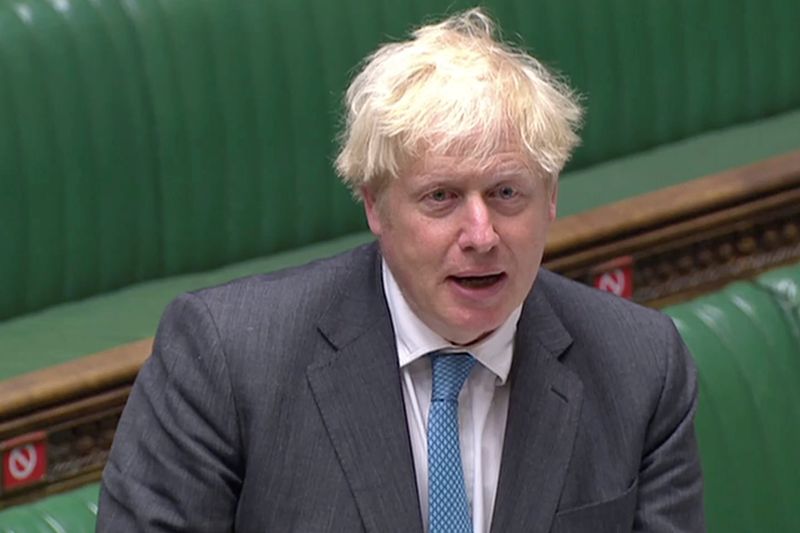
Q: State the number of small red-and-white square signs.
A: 2